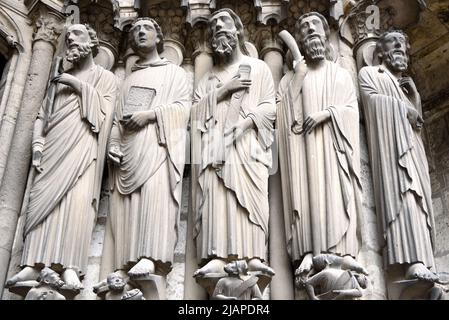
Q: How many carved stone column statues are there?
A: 5